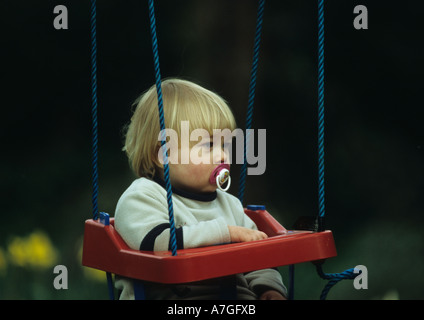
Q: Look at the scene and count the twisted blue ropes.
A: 4